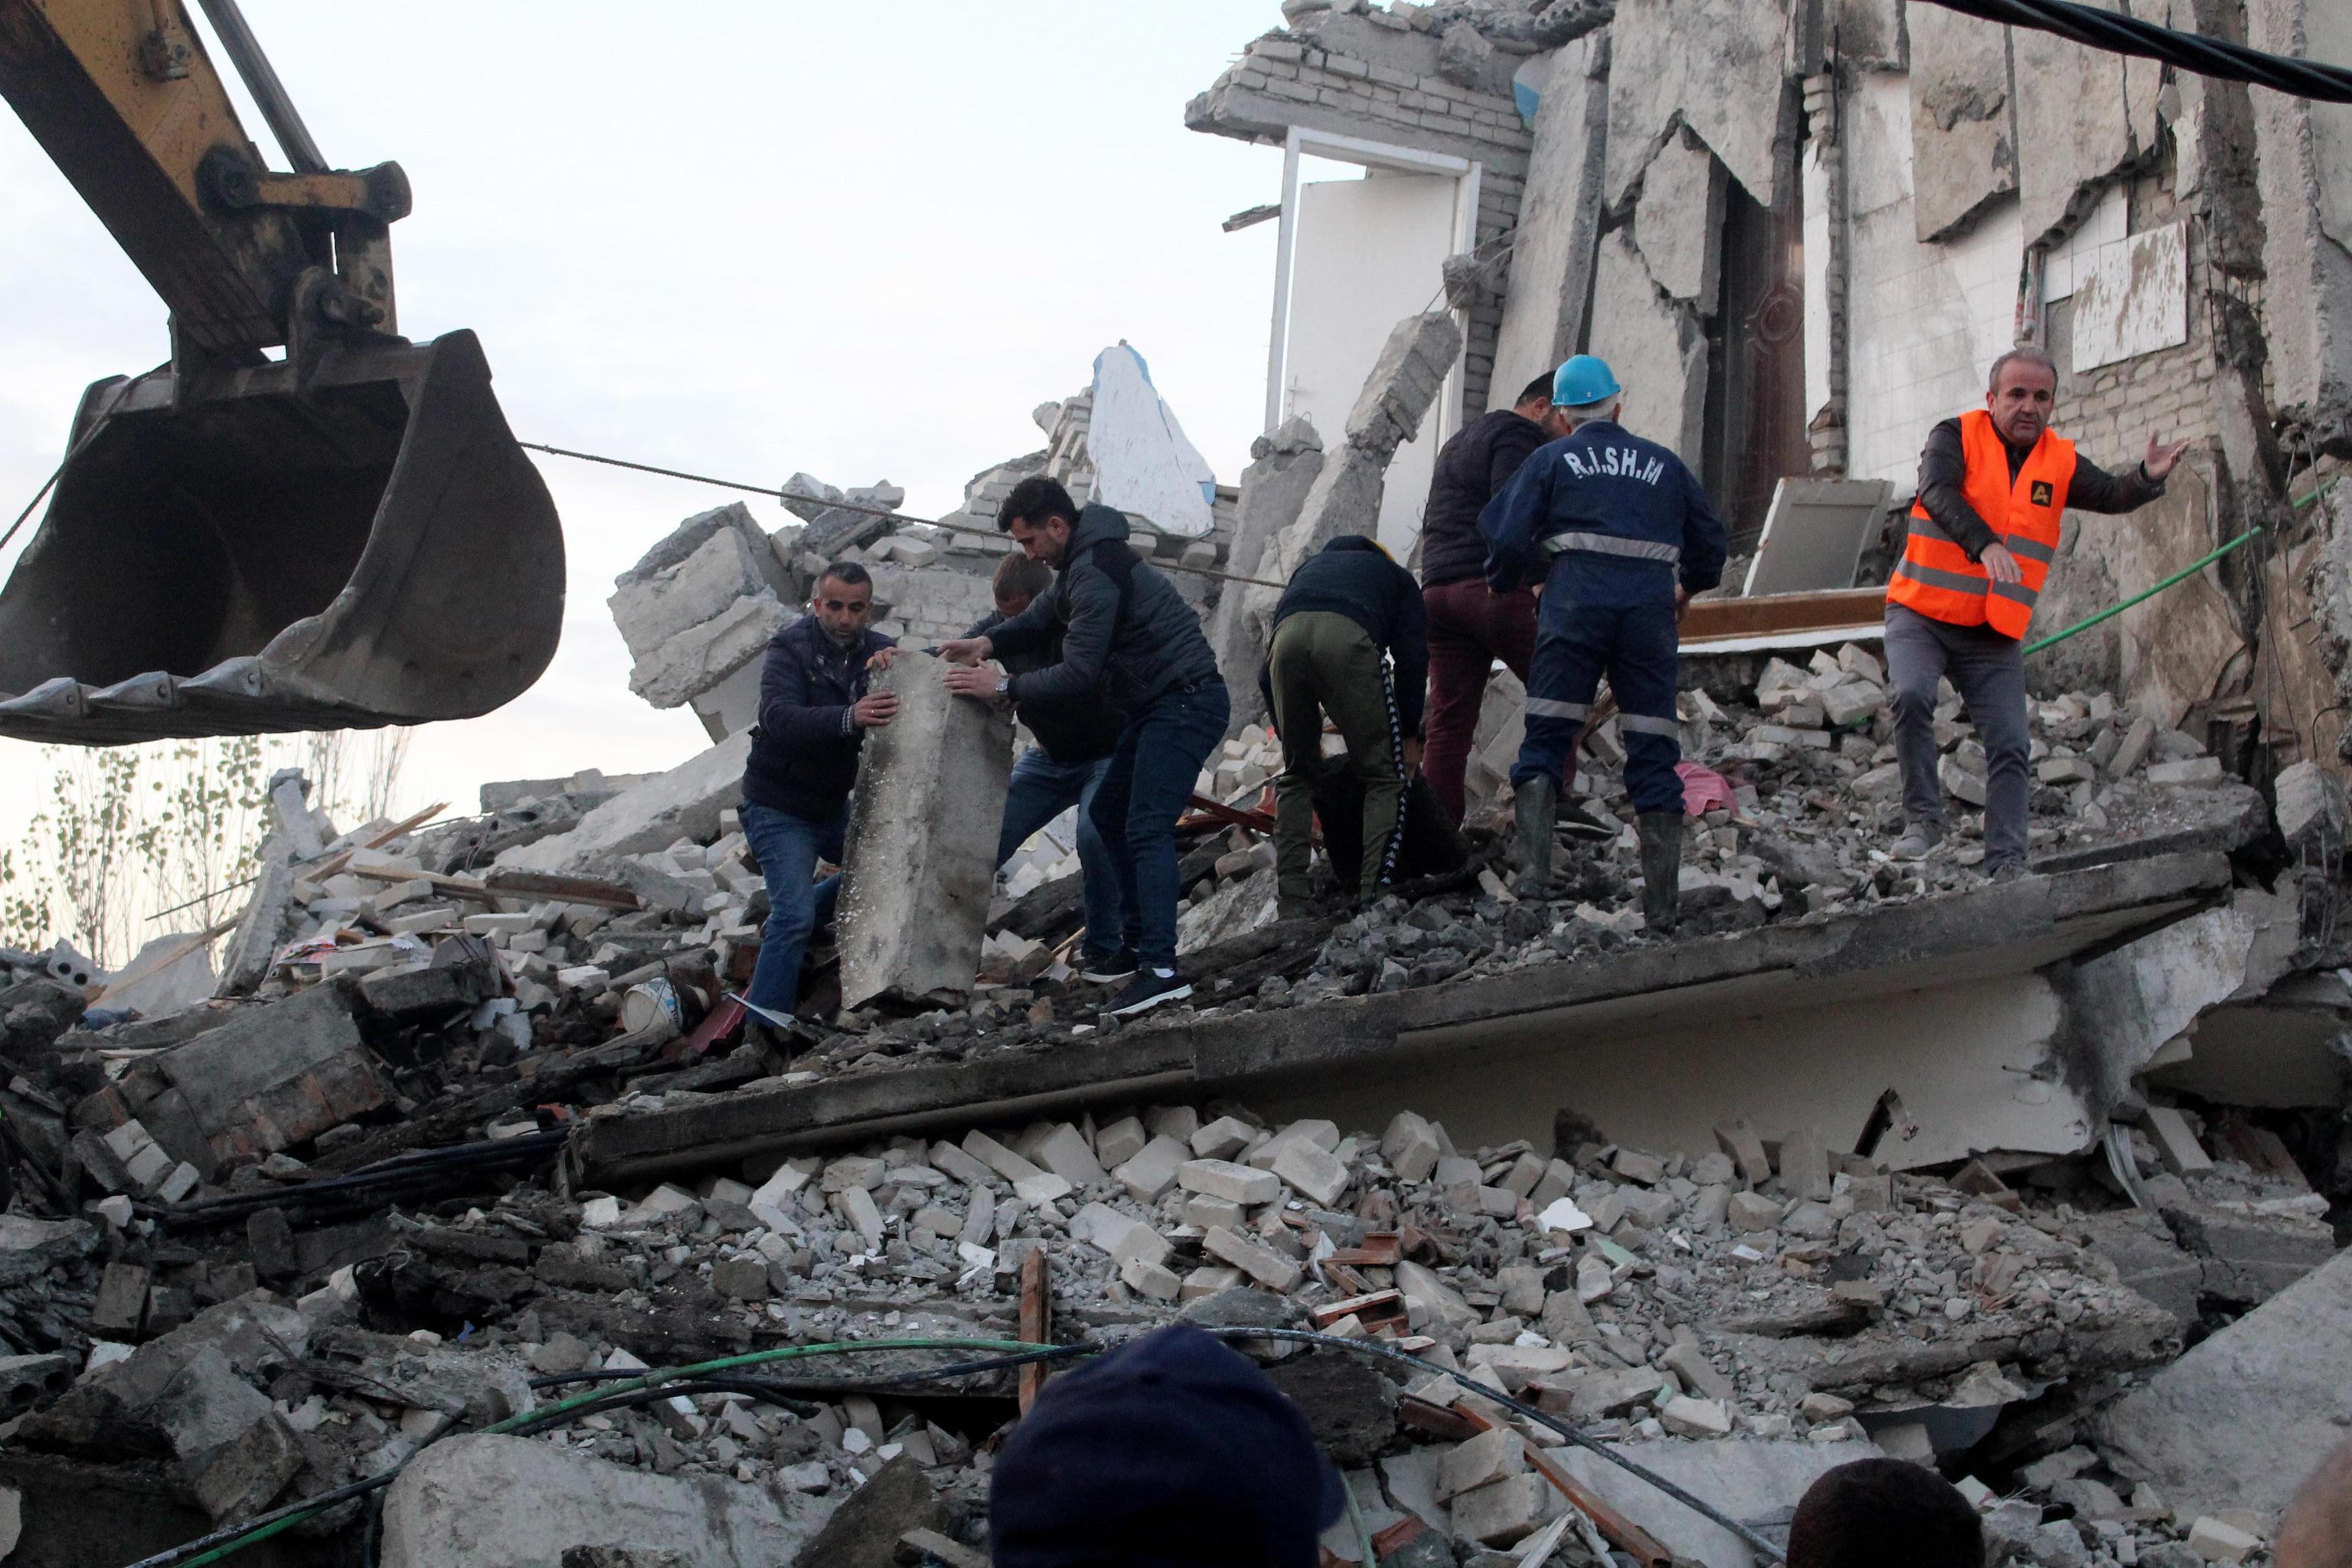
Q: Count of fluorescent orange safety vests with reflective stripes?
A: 1